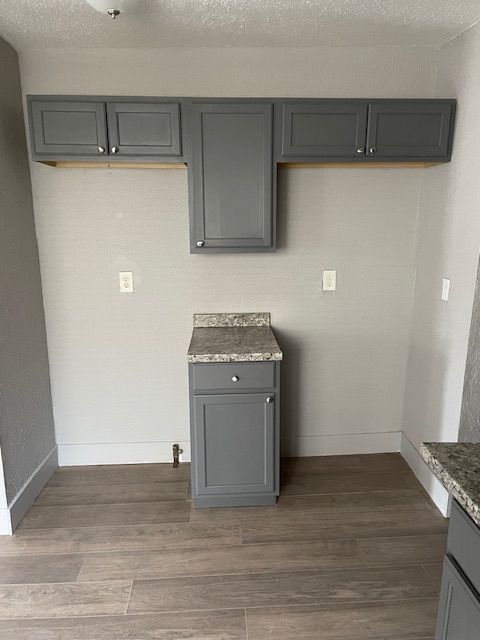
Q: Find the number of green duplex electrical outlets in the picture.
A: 0